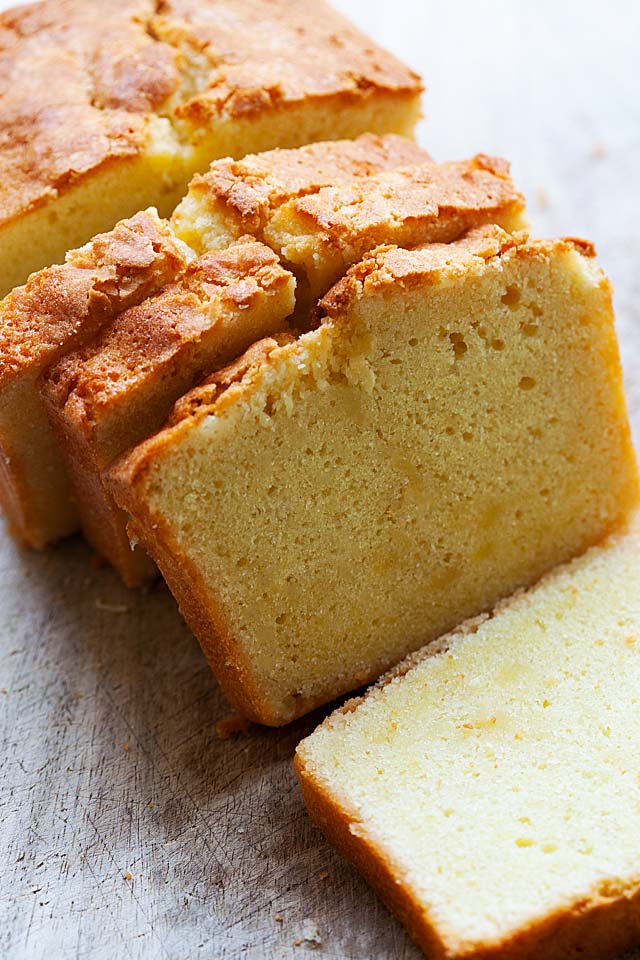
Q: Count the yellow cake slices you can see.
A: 4